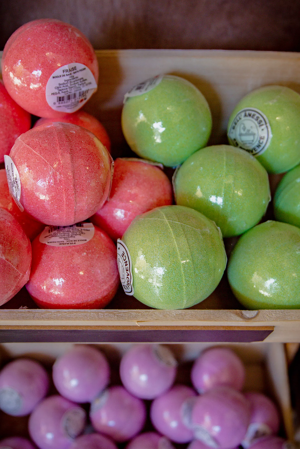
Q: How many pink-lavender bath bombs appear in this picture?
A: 14